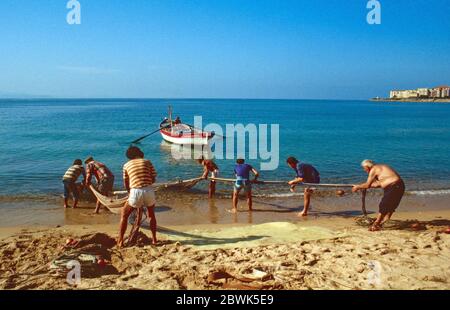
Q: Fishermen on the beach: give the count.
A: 7